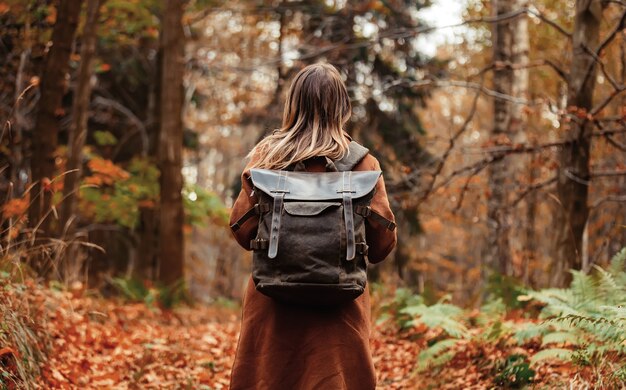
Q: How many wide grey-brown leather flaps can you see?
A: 1